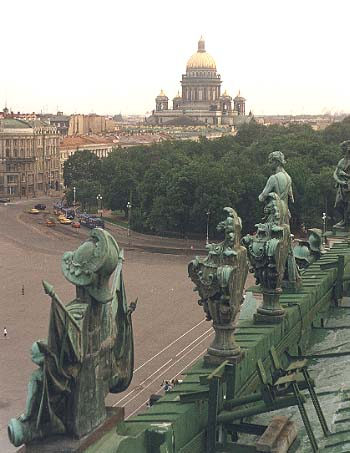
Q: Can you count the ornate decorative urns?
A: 2